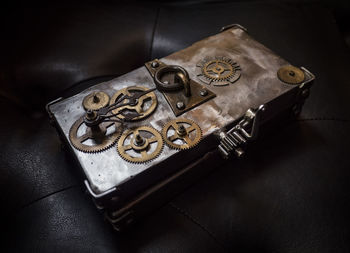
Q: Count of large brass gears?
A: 4